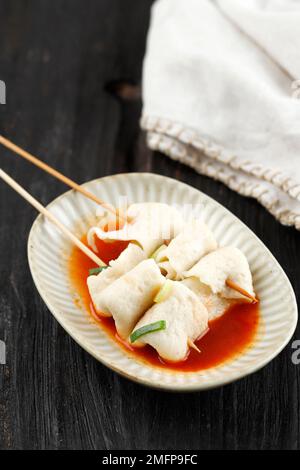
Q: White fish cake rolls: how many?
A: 6